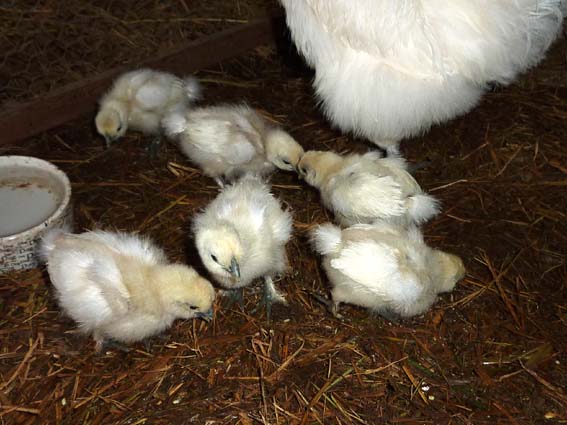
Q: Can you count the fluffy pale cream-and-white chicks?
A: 6